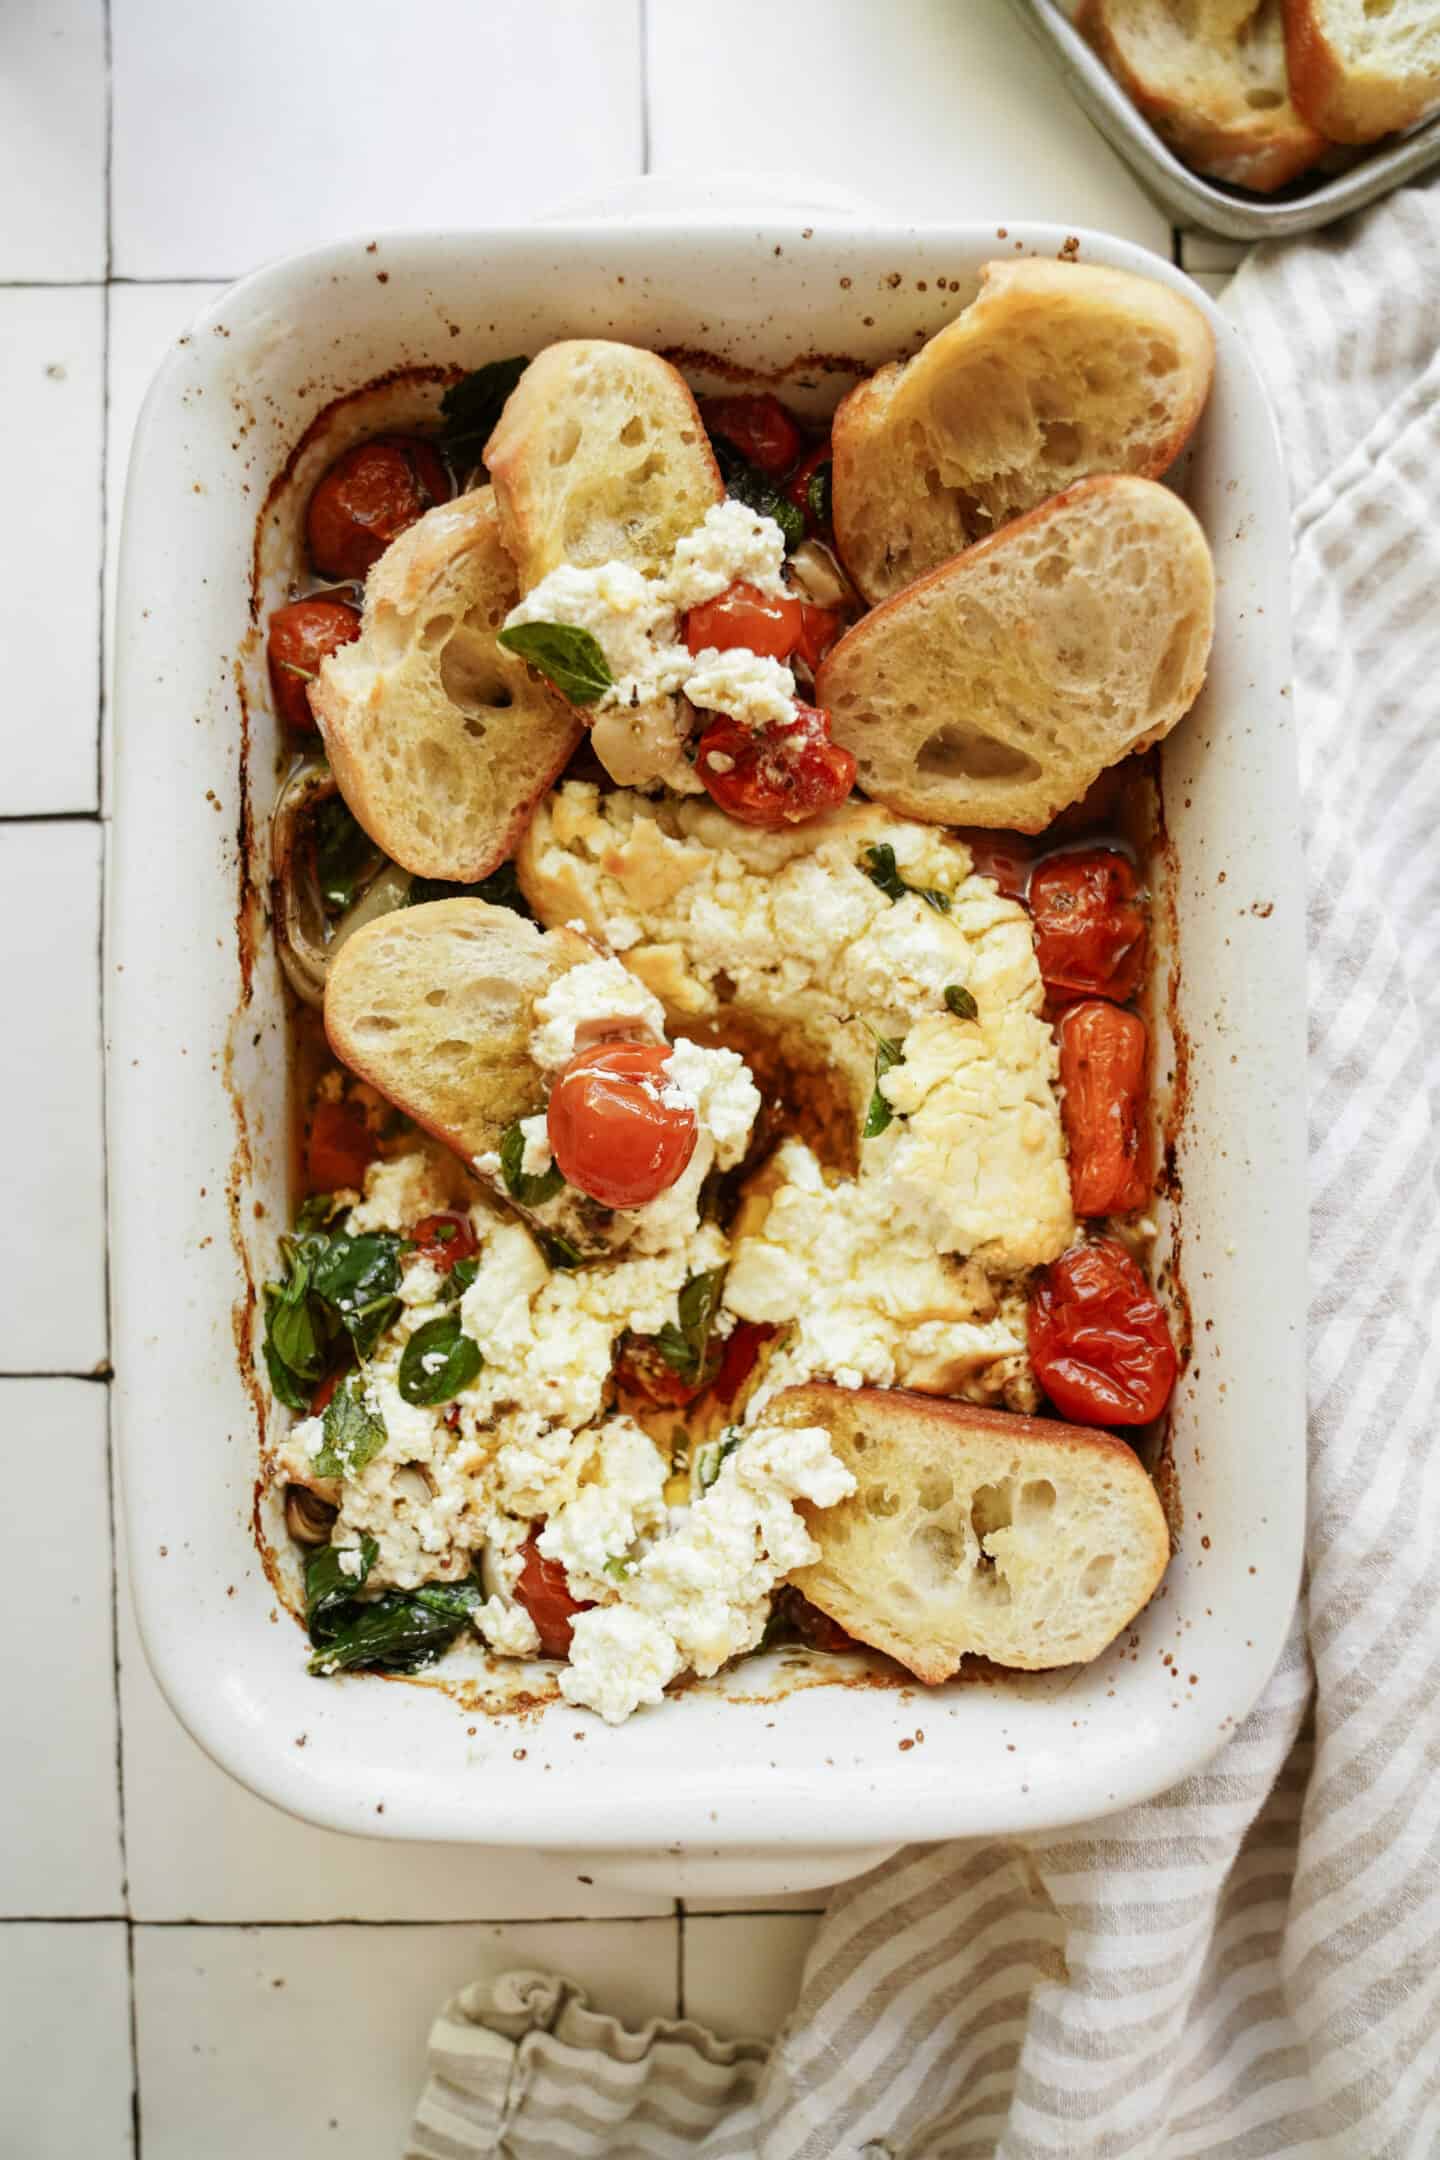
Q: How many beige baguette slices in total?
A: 8